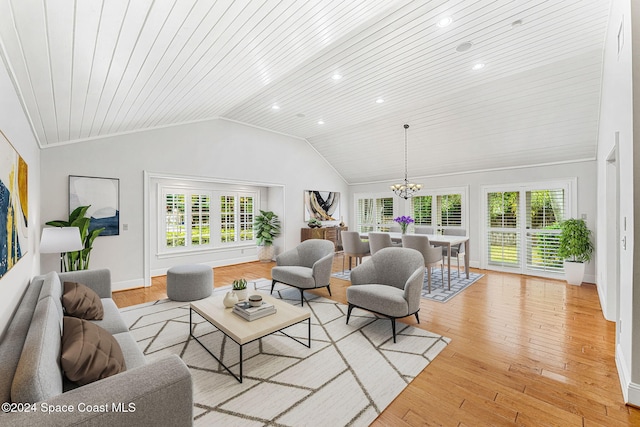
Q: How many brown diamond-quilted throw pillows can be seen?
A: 2